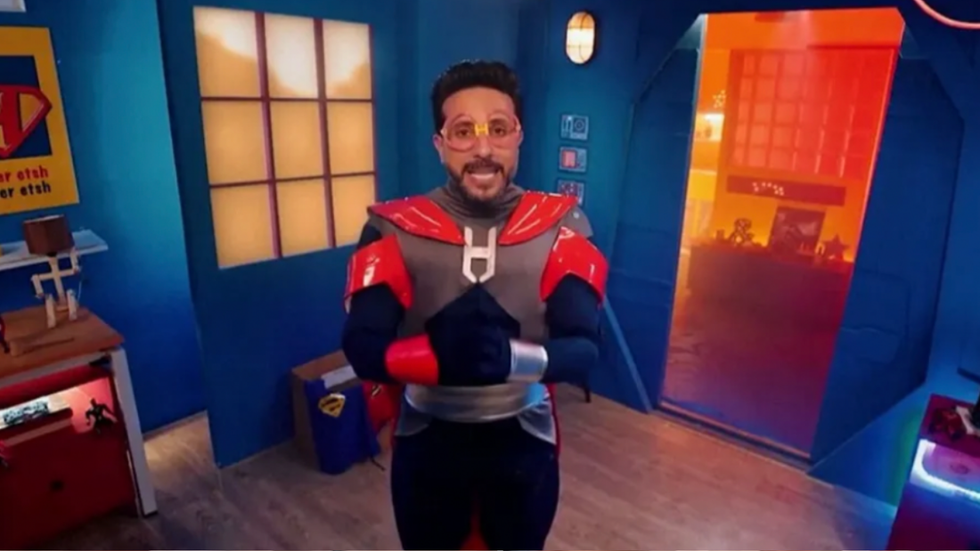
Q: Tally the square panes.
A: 9